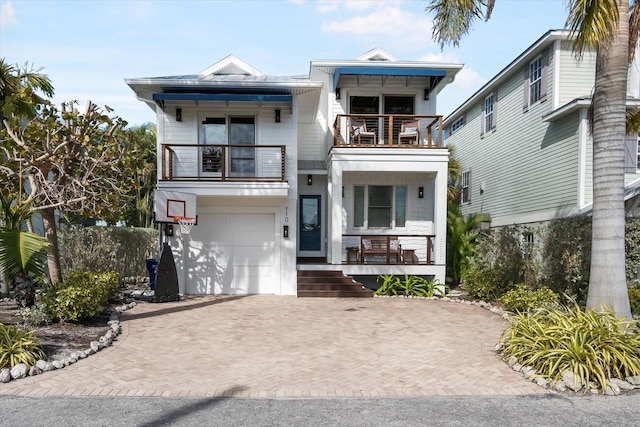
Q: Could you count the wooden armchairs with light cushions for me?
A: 2